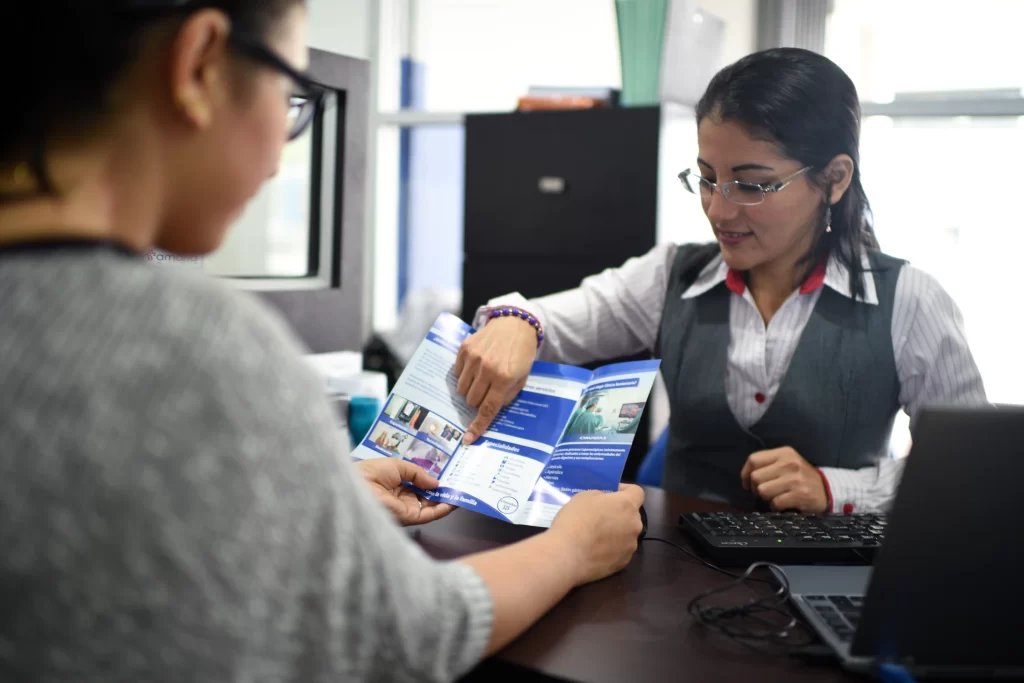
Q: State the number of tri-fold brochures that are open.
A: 1